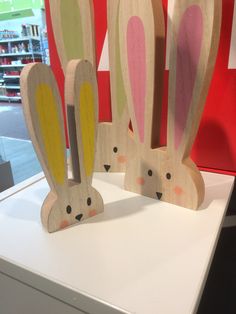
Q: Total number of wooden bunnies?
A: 3